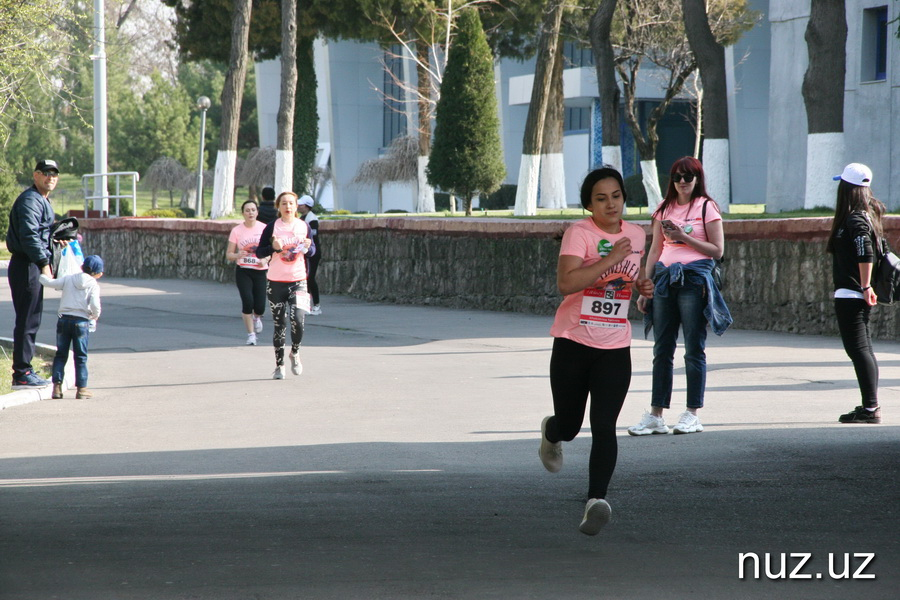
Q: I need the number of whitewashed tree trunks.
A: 9